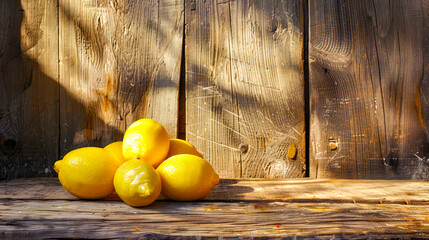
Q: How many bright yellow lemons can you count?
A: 6